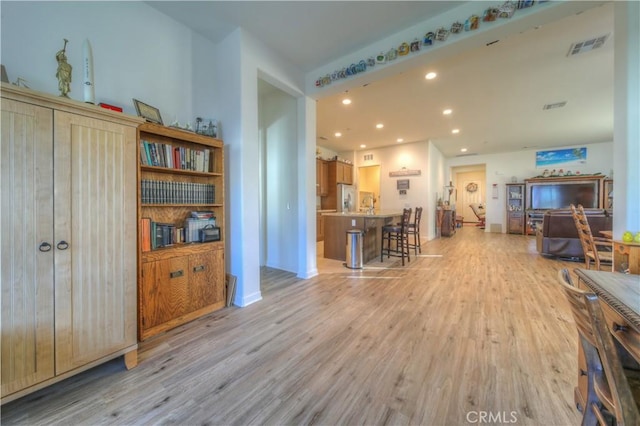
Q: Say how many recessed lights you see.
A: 9